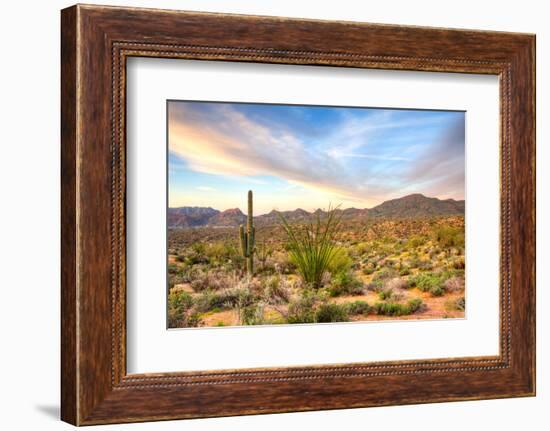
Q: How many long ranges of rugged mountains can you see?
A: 1